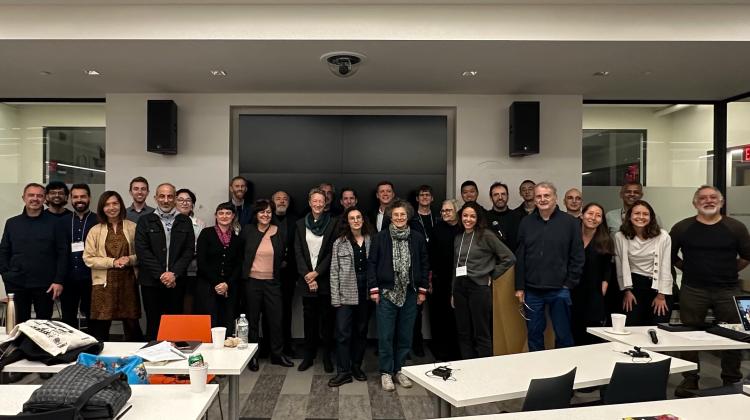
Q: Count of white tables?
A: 5